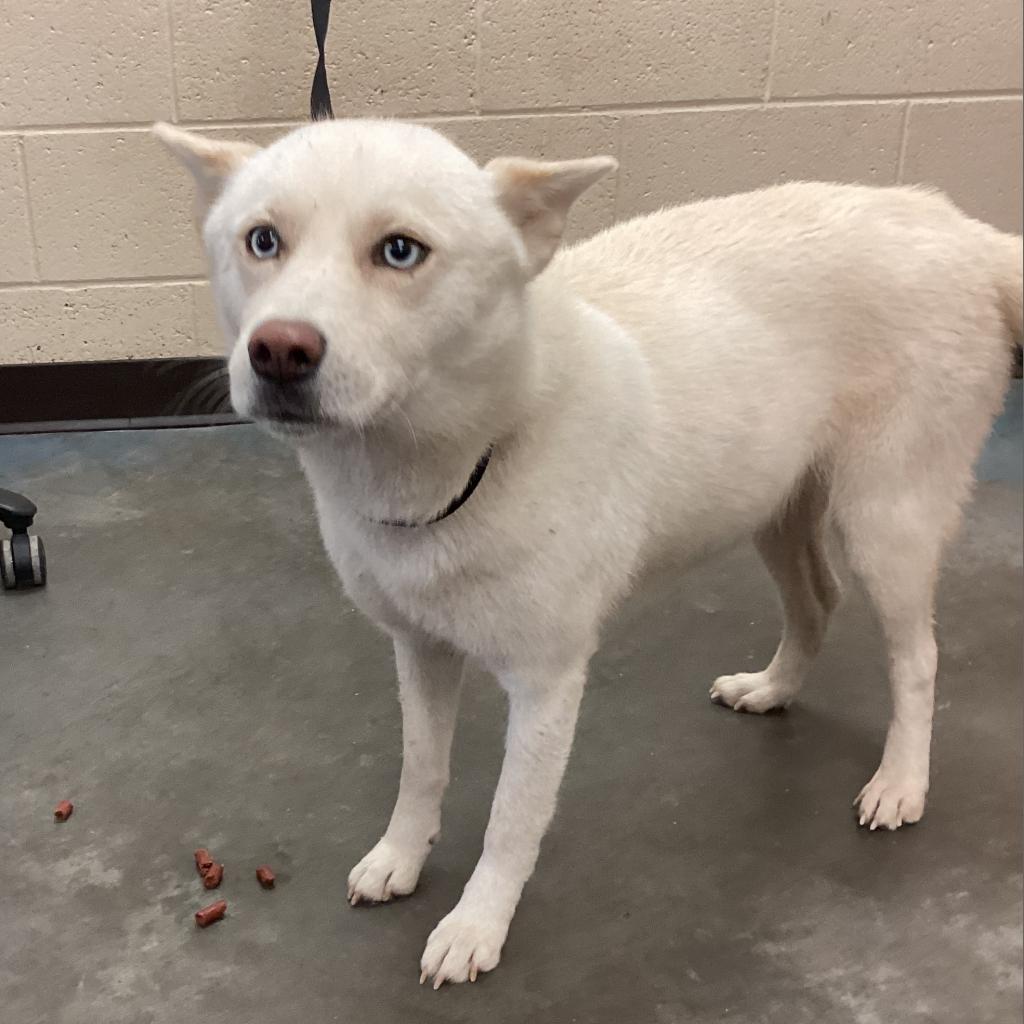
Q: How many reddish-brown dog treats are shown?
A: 5